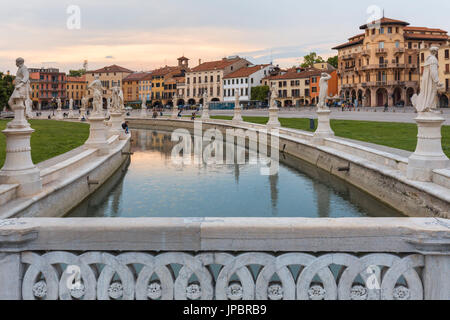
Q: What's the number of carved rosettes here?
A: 10